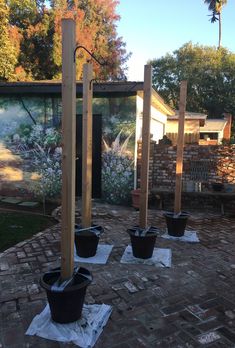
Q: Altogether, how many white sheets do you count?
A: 4